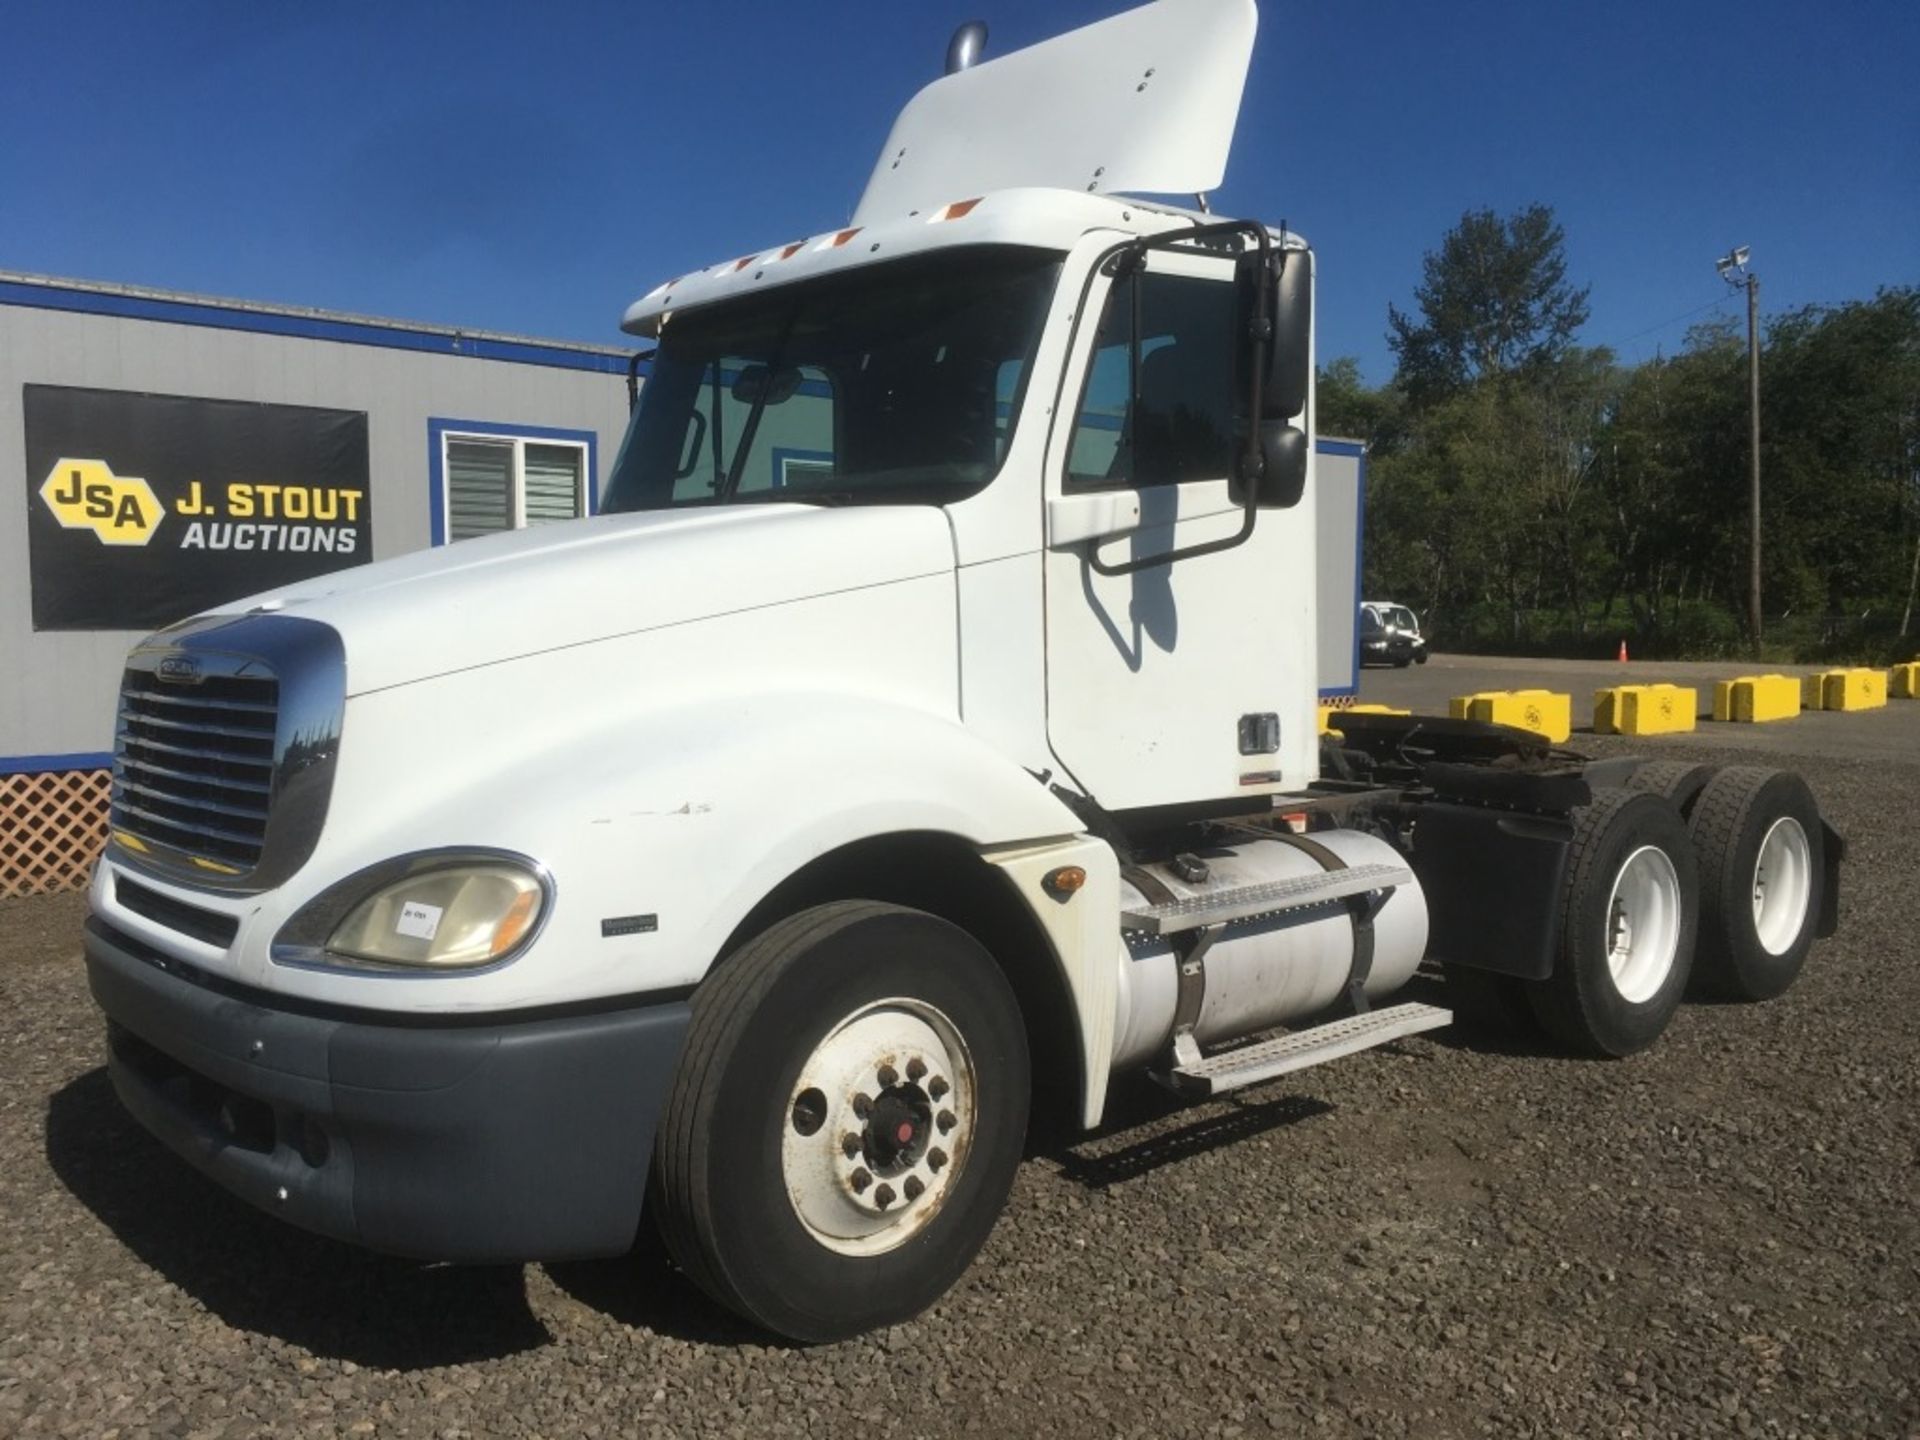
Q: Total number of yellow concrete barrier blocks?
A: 6